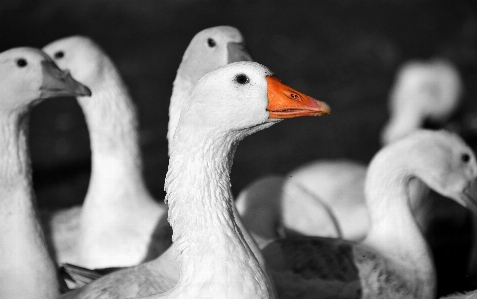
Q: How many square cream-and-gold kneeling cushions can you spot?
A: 0